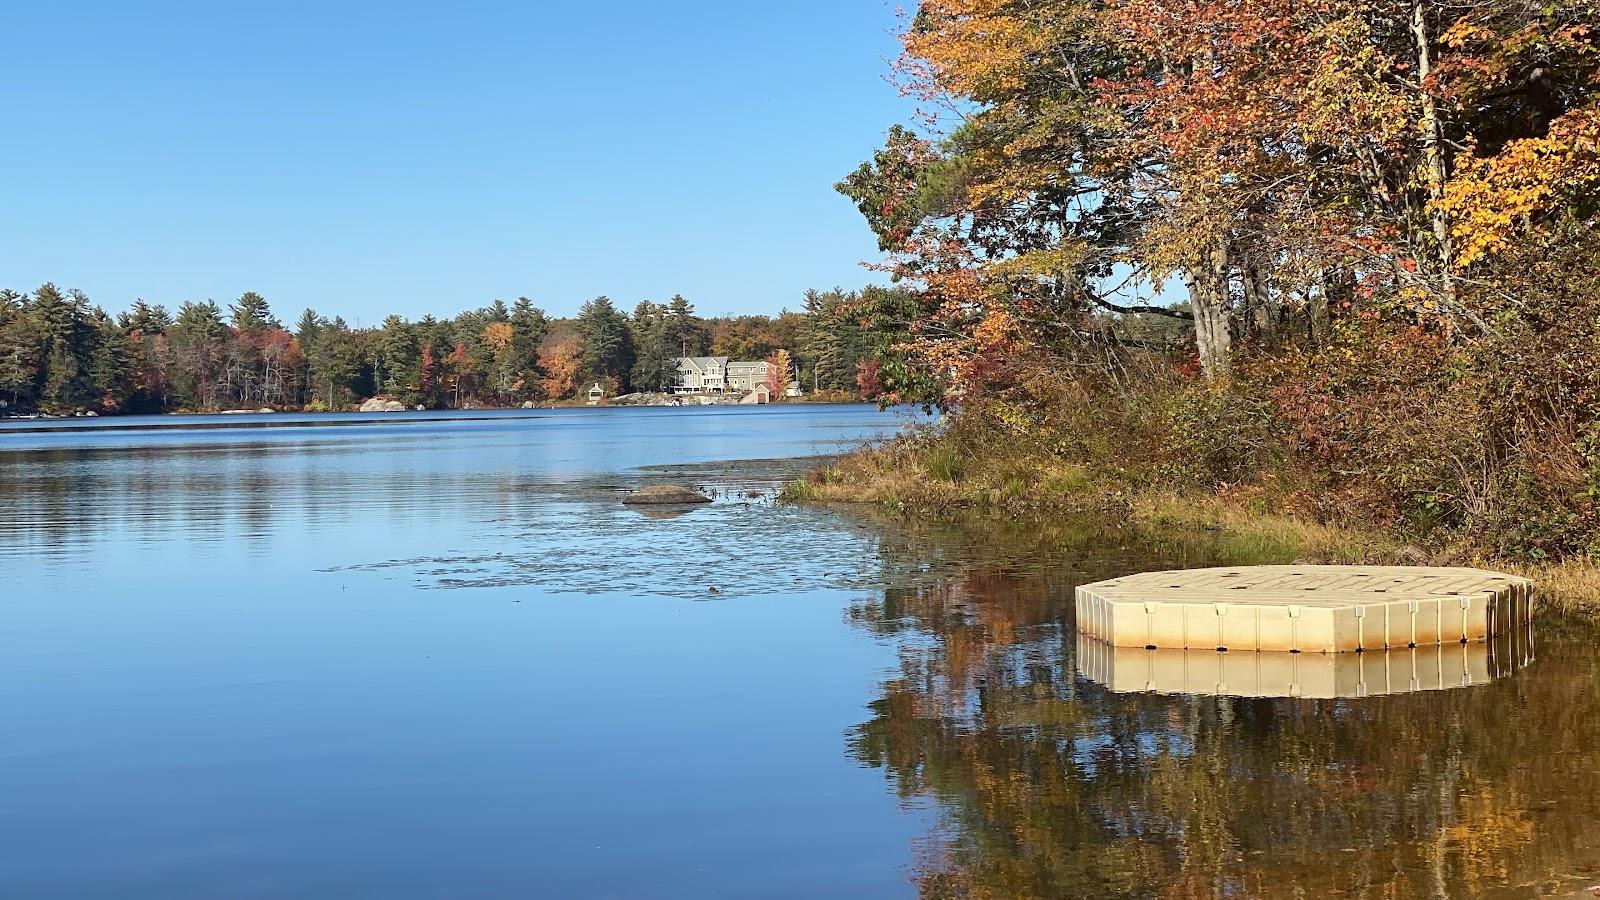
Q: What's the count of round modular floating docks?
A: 1